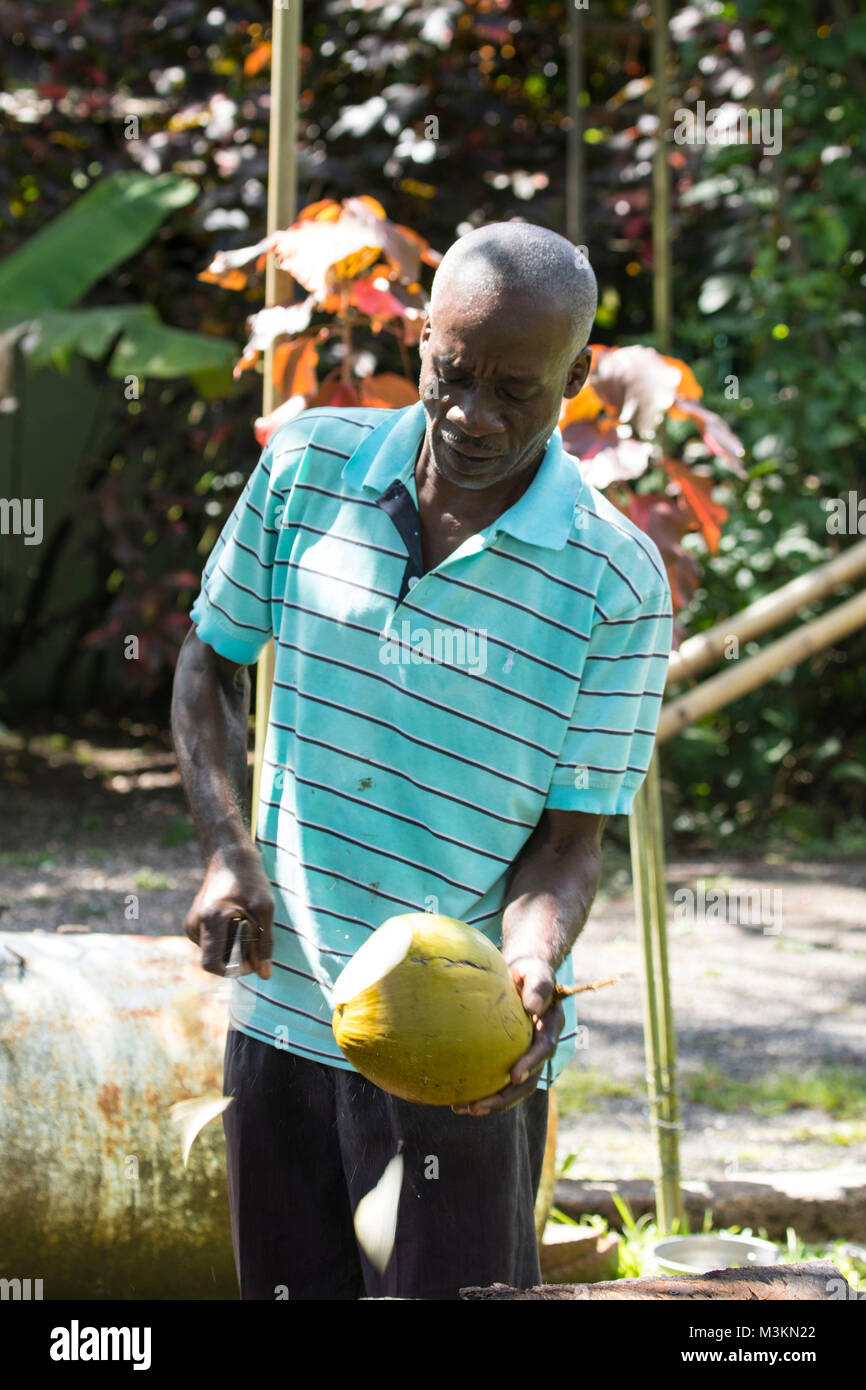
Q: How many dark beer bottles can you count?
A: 0